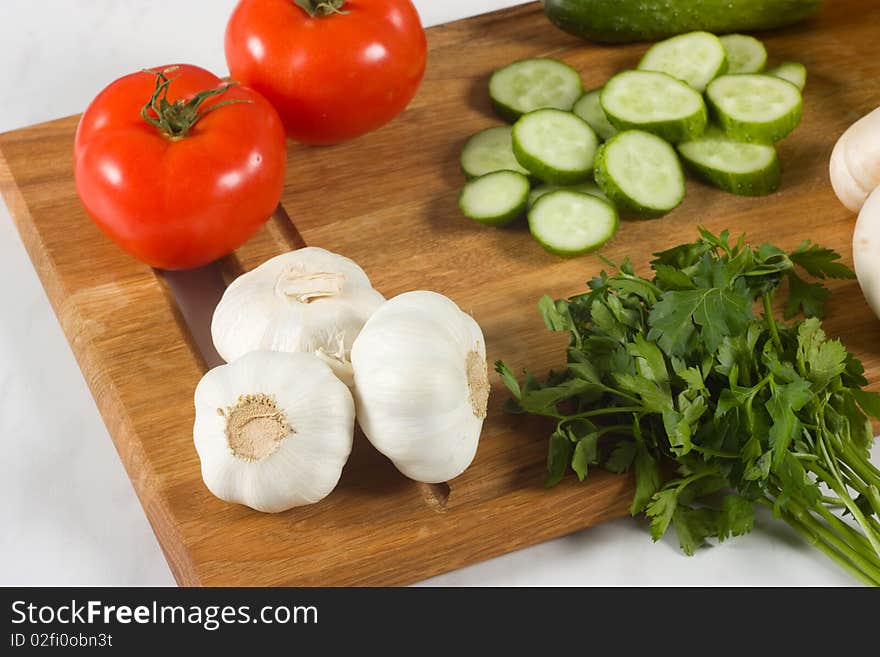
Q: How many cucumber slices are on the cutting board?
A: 14